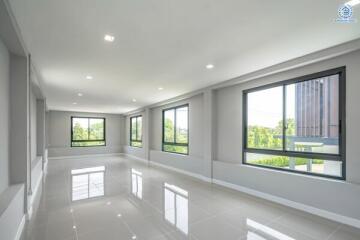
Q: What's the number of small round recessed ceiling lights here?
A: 7